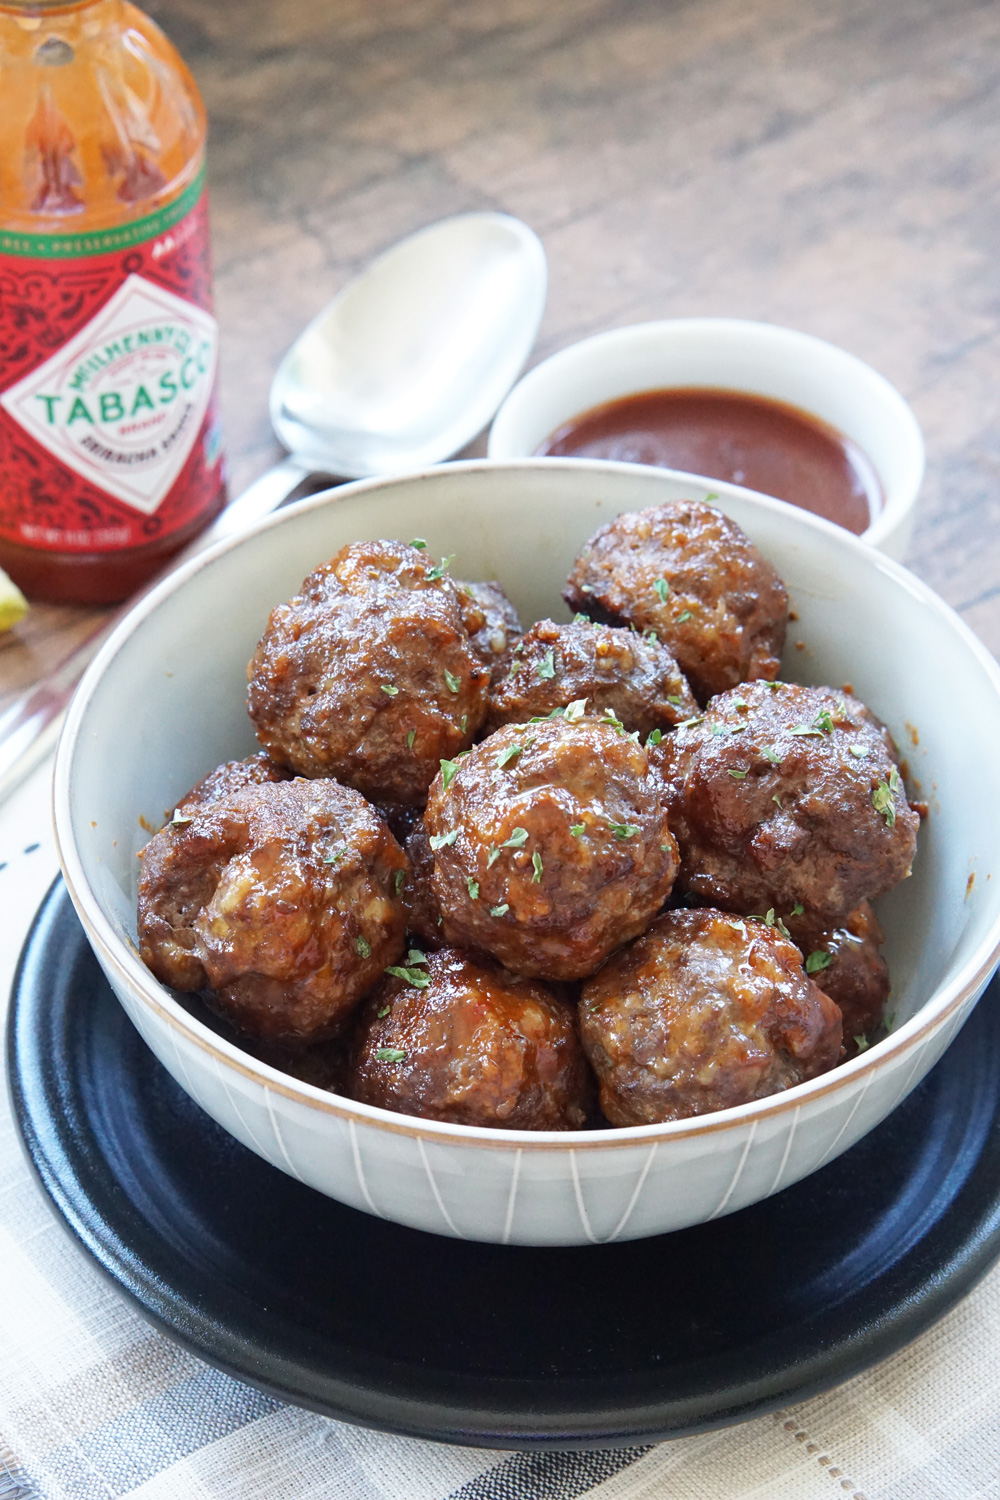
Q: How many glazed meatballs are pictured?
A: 11